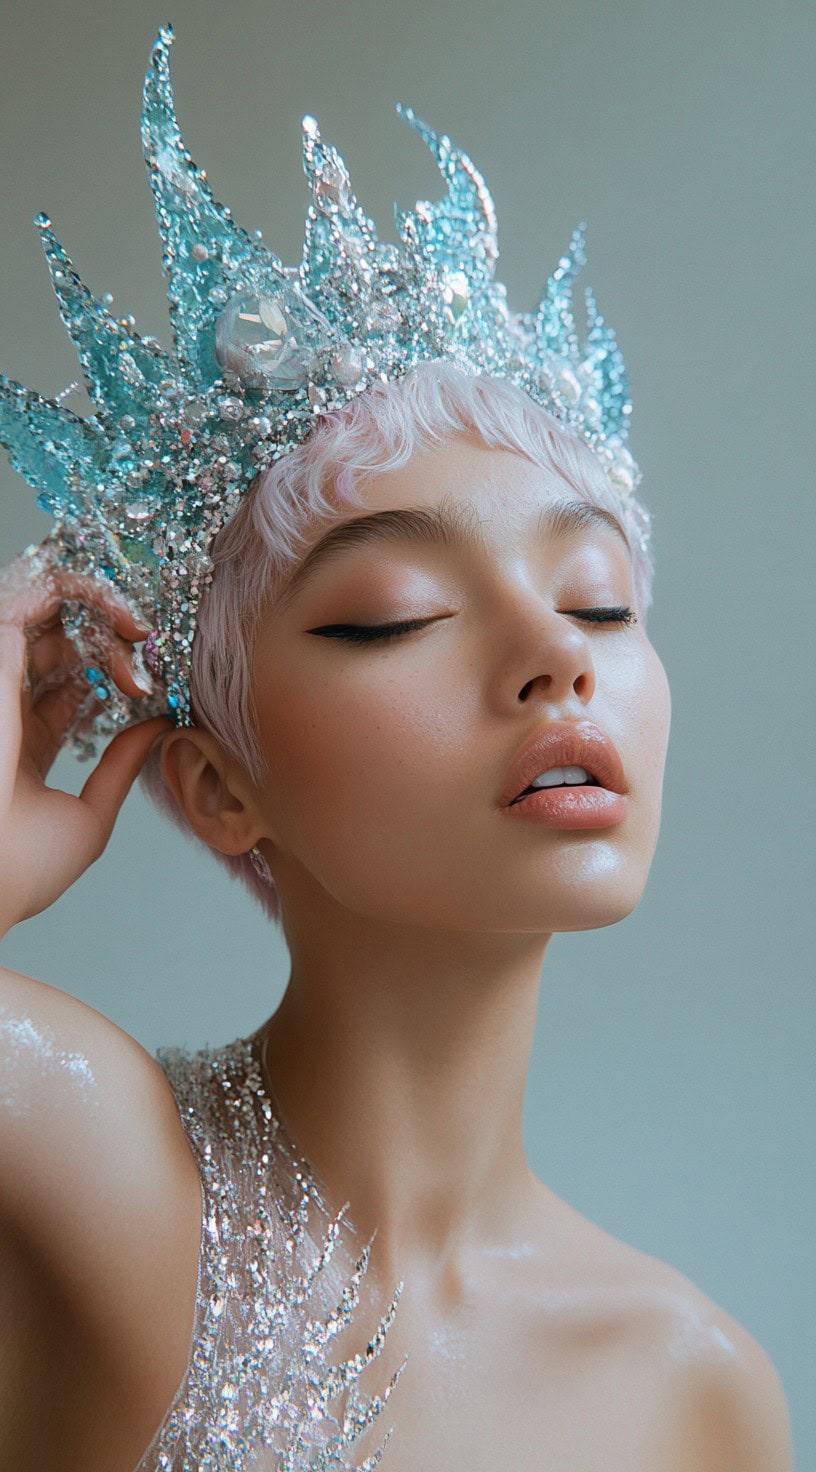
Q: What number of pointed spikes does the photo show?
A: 7